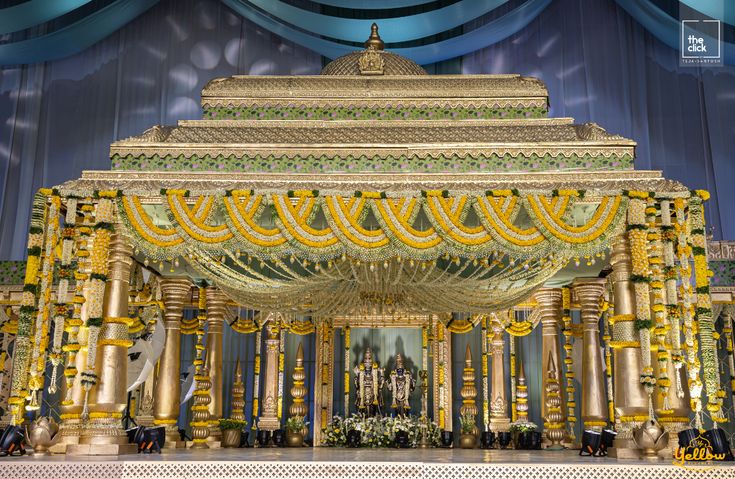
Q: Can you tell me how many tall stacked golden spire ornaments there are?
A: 6